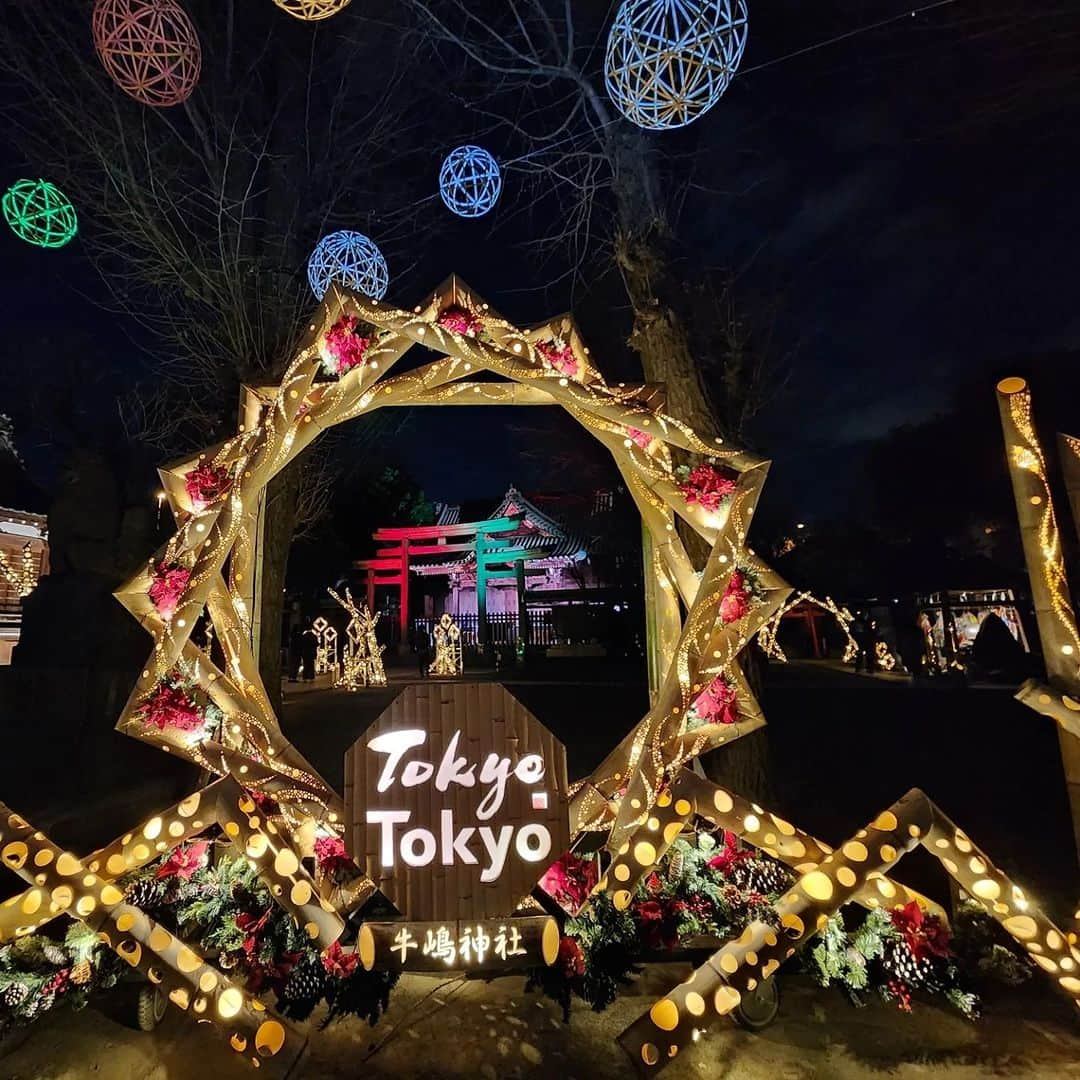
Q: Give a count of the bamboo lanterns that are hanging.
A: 6